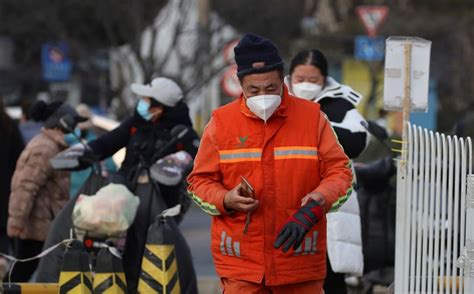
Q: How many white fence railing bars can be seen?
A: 11